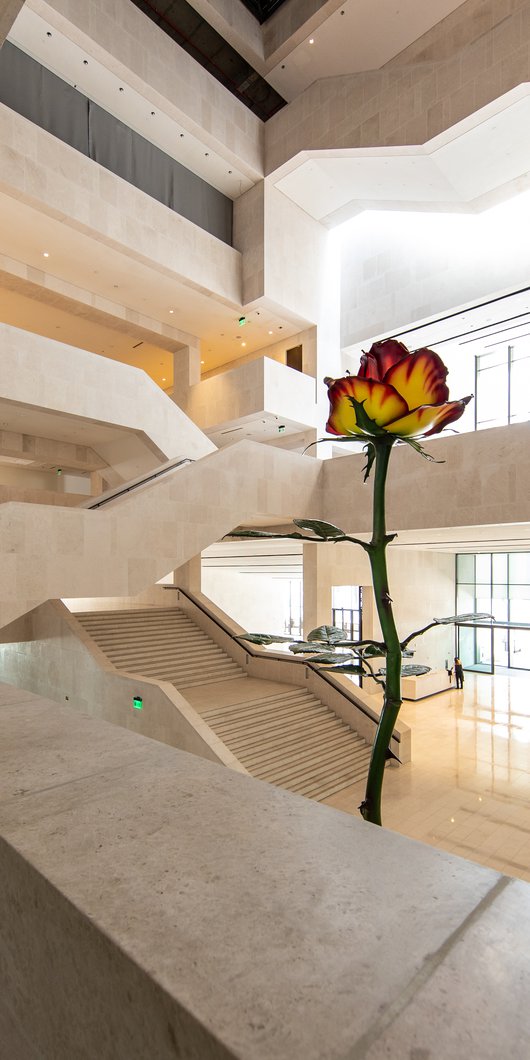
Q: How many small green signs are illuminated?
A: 4